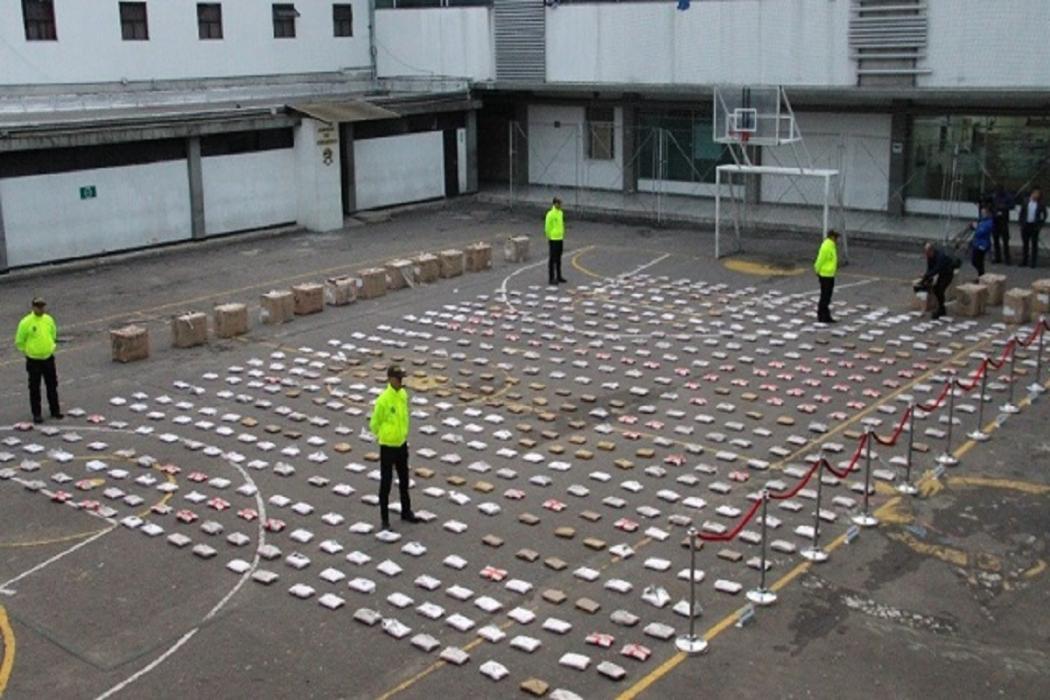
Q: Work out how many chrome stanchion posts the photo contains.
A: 9